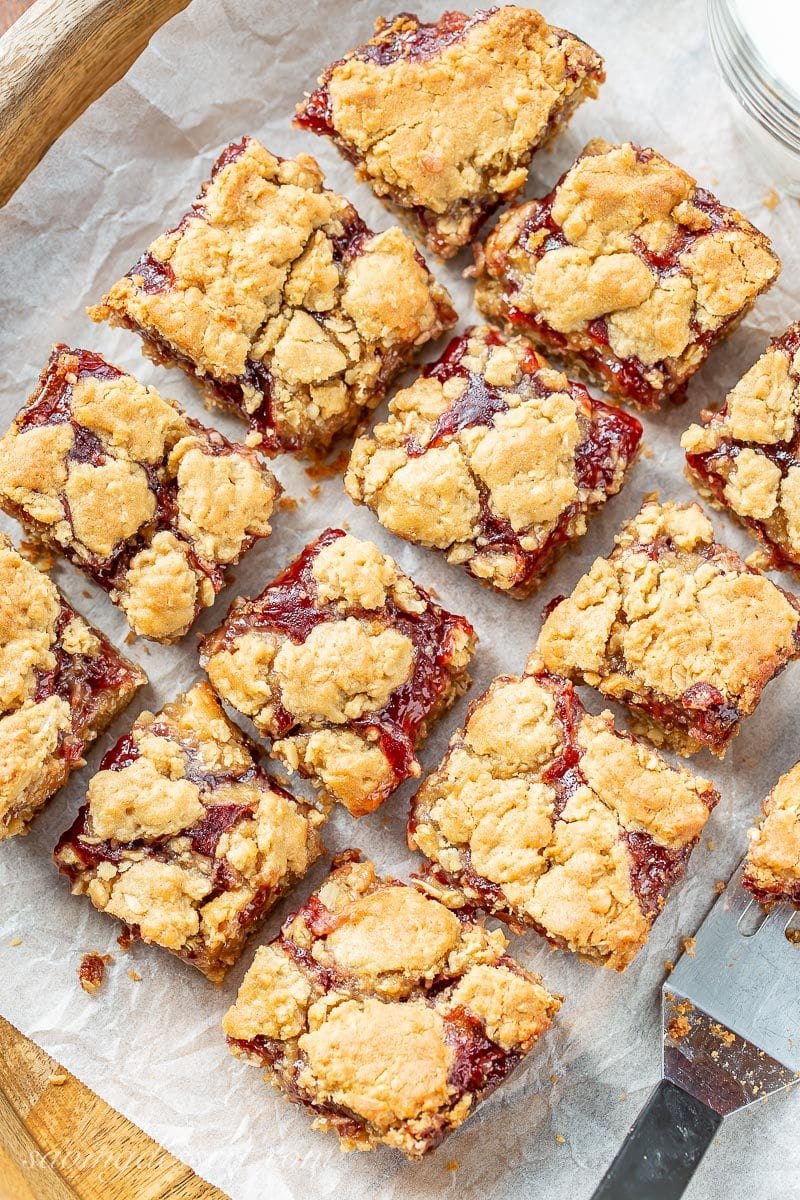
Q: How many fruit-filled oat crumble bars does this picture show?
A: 13